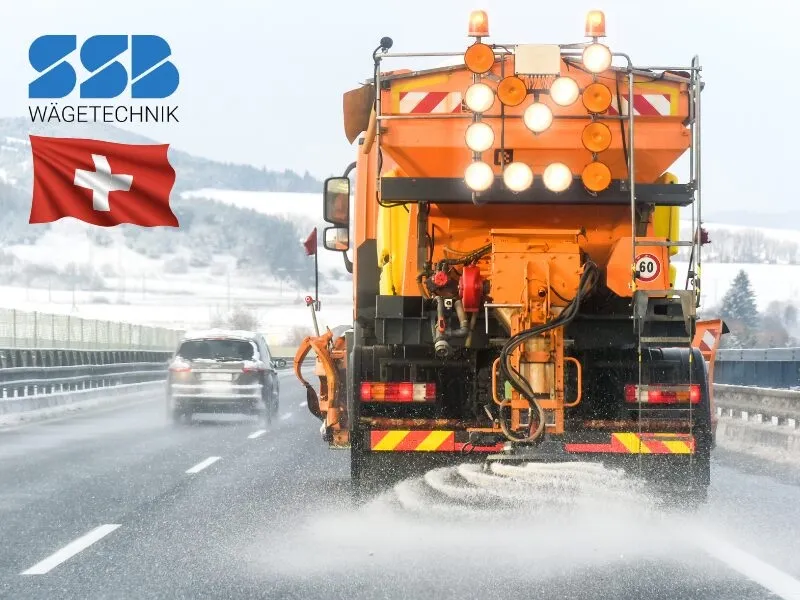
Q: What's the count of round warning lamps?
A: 13